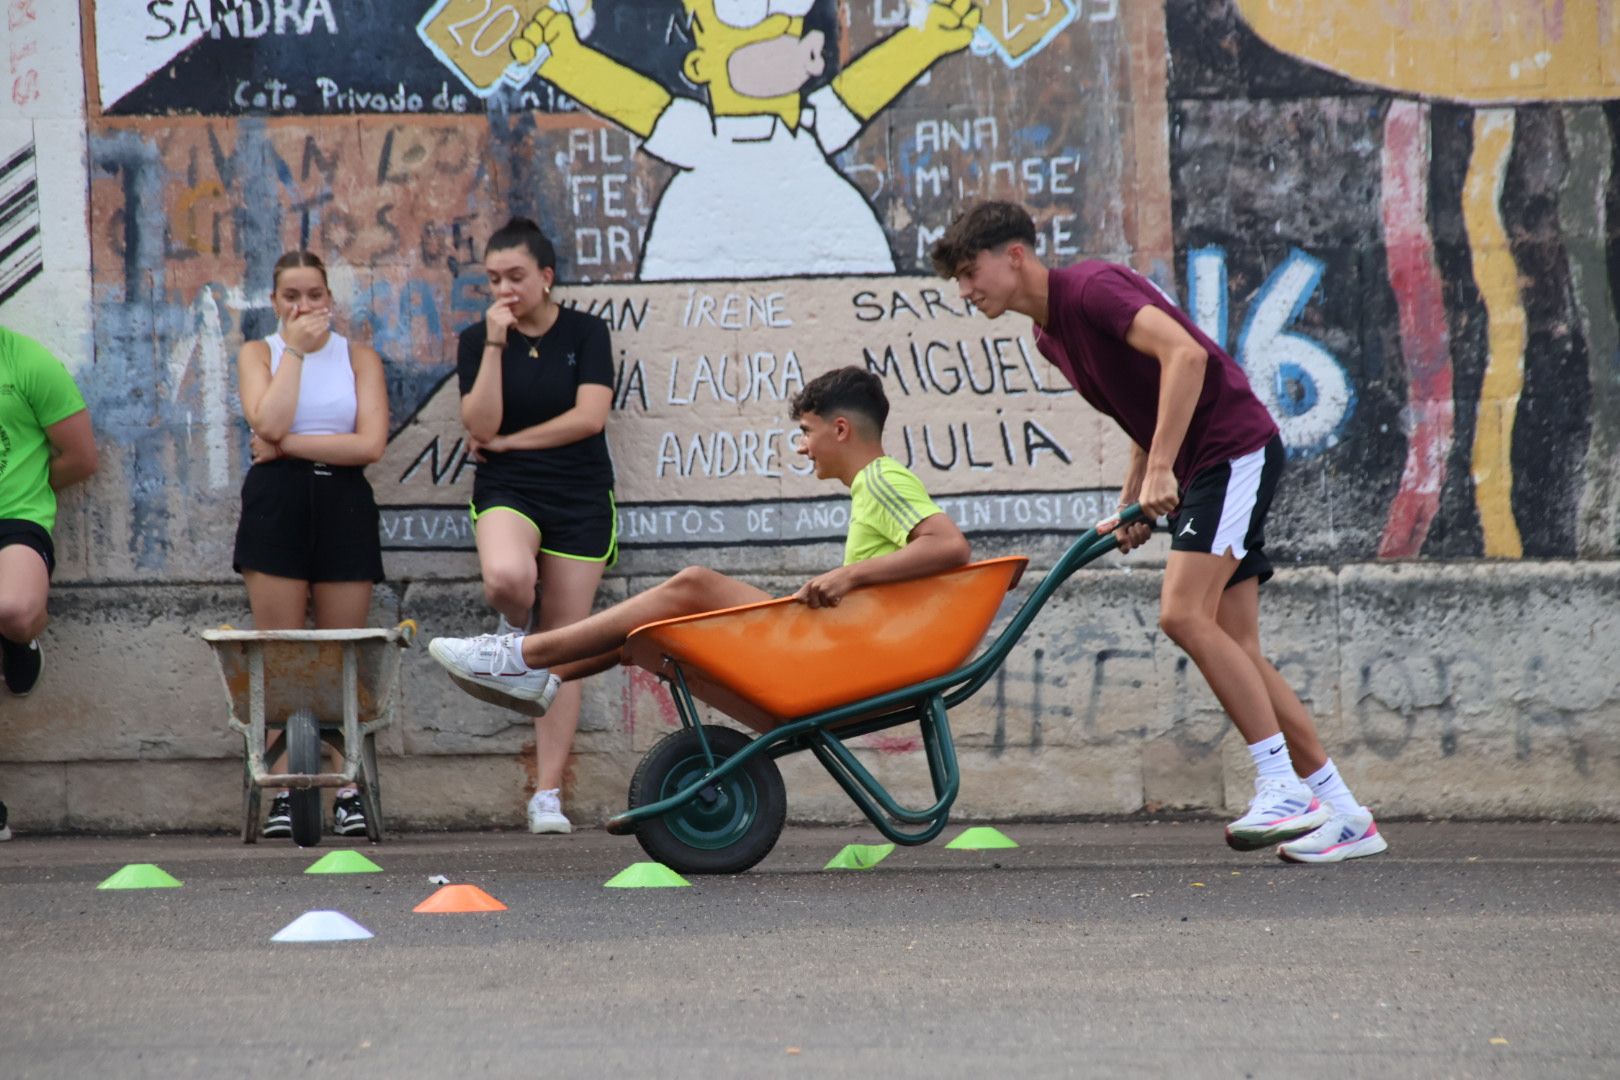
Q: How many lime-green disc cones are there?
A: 5